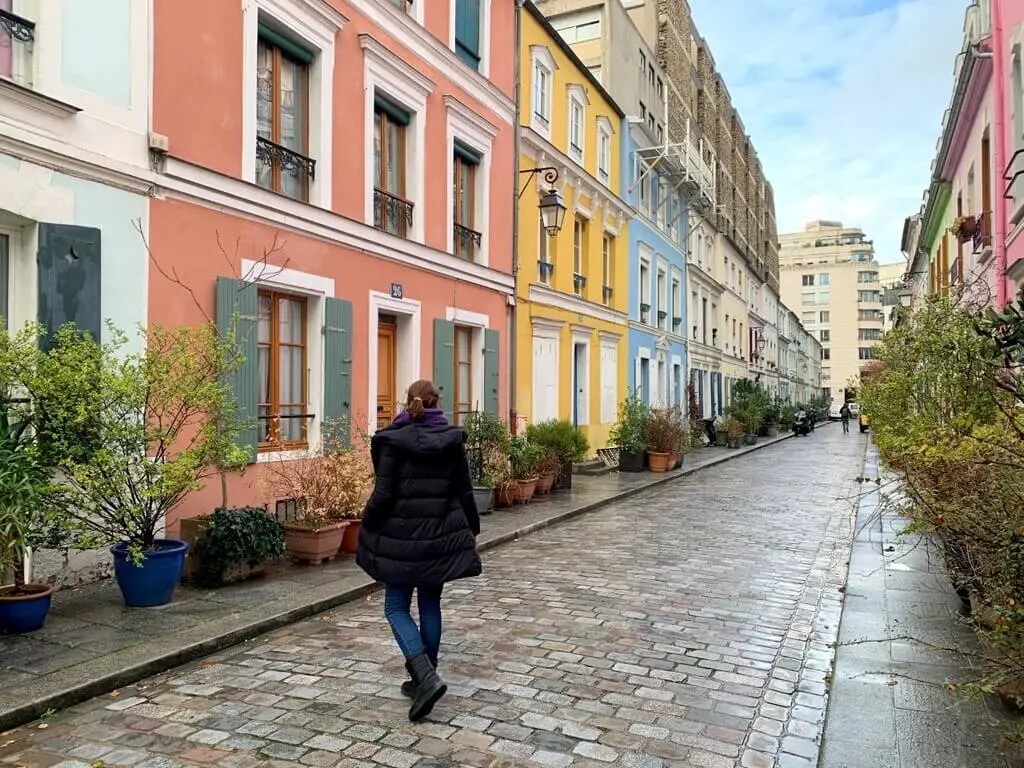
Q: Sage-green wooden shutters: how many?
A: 4